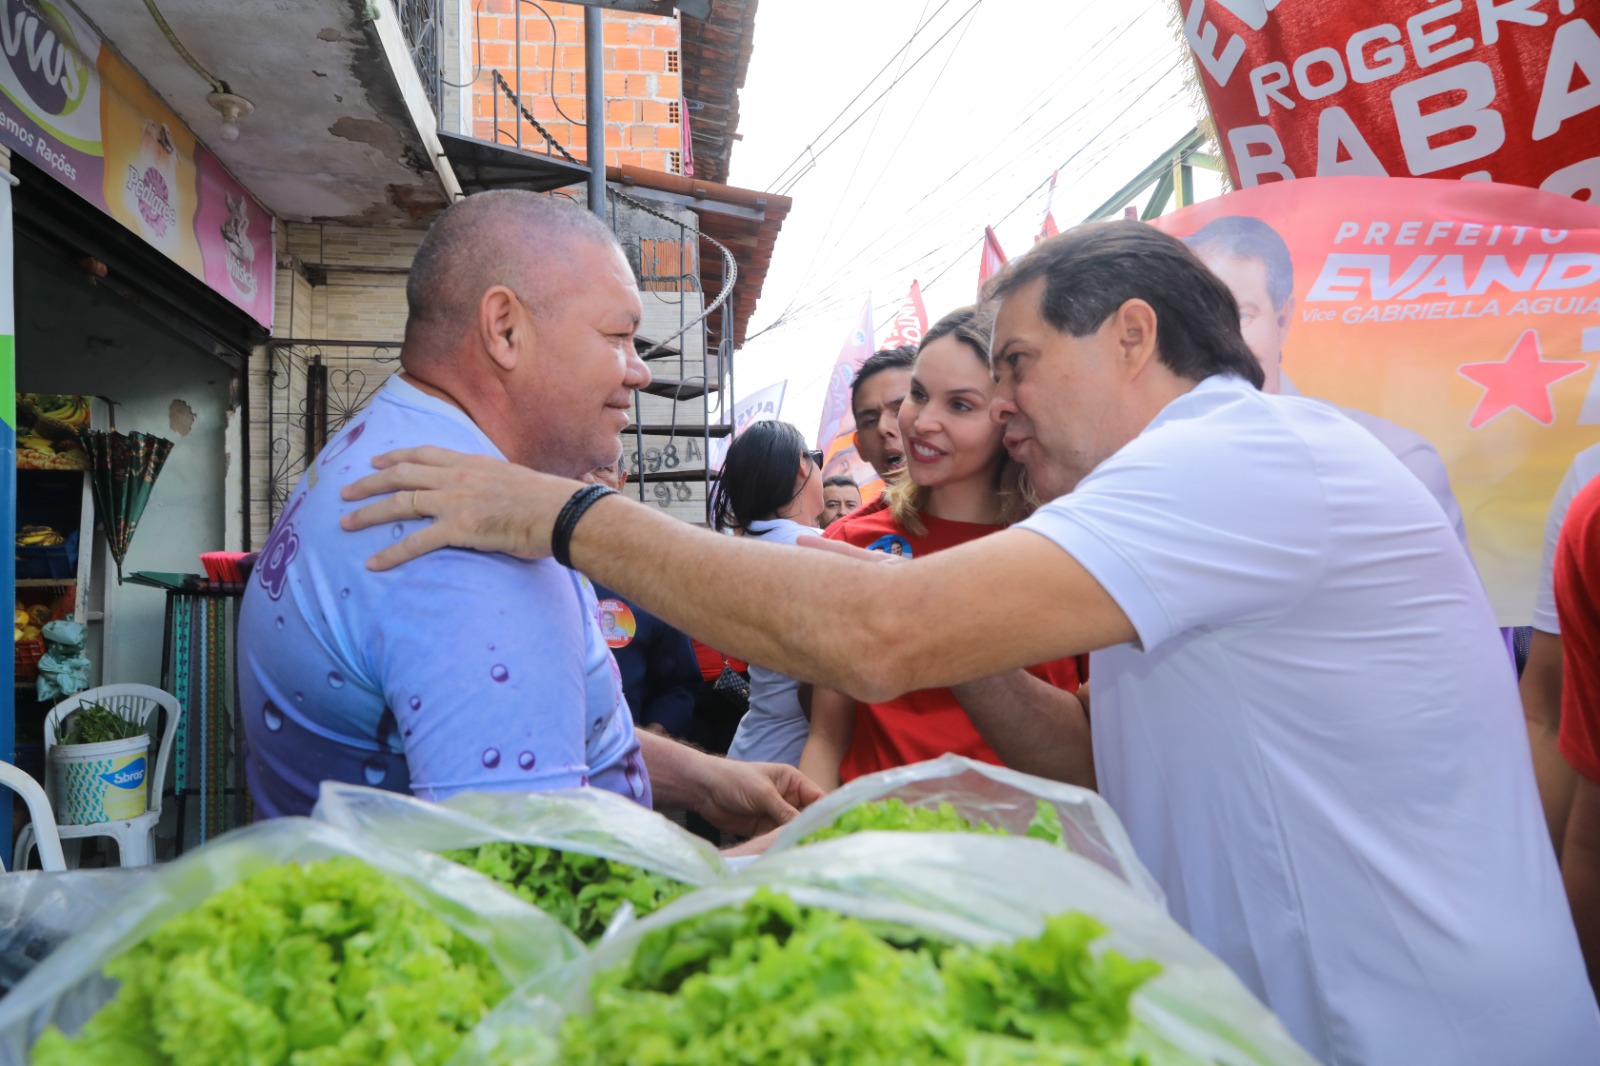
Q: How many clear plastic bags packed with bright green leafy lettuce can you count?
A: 4